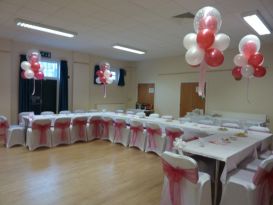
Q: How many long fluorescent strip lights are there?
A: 3